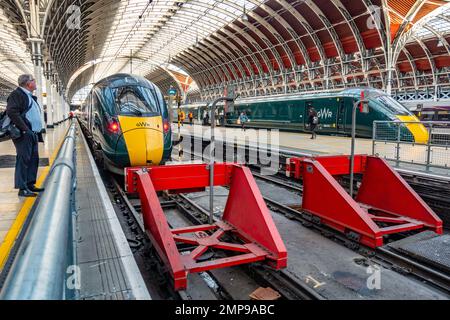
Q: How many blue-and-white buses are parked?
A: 0